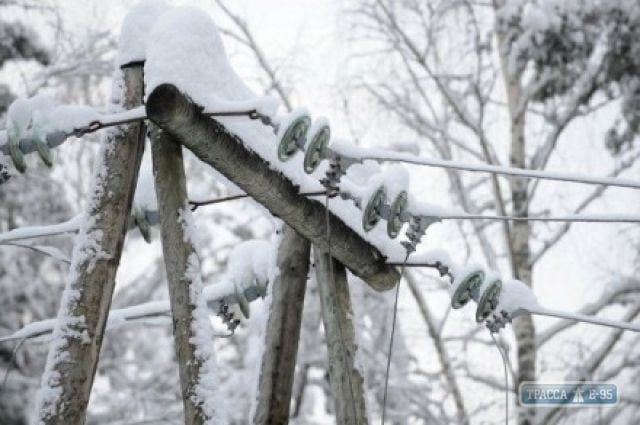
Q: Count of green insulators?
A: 11